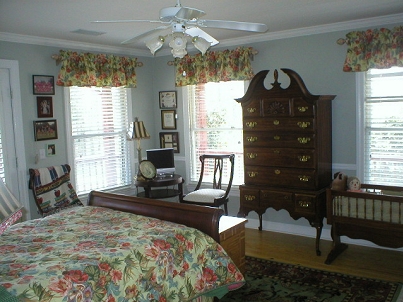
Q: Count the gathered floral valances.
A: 3